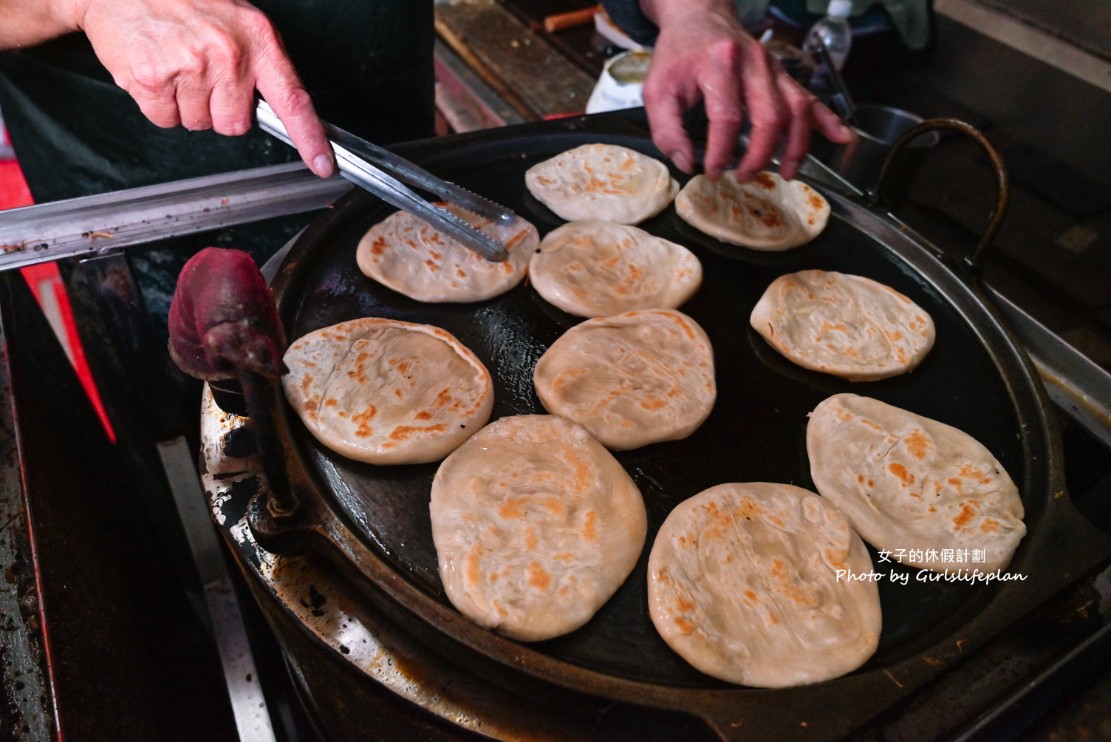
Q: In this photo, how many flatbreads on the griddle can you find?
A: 10